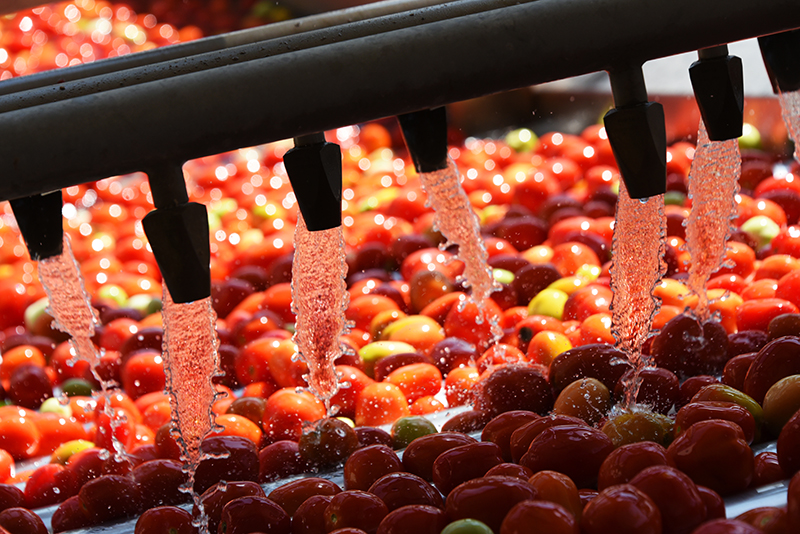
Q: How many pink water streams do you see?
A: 7